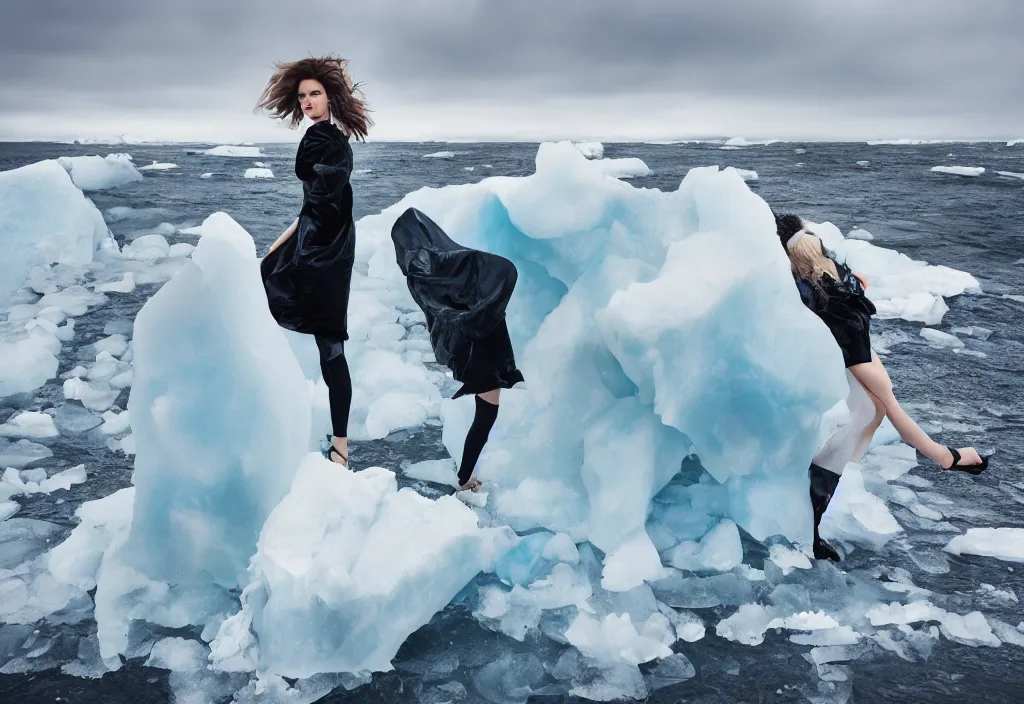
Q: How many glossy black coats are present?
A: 3